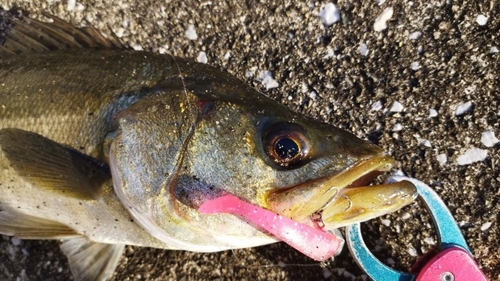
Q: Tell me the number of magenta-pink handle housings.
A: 1